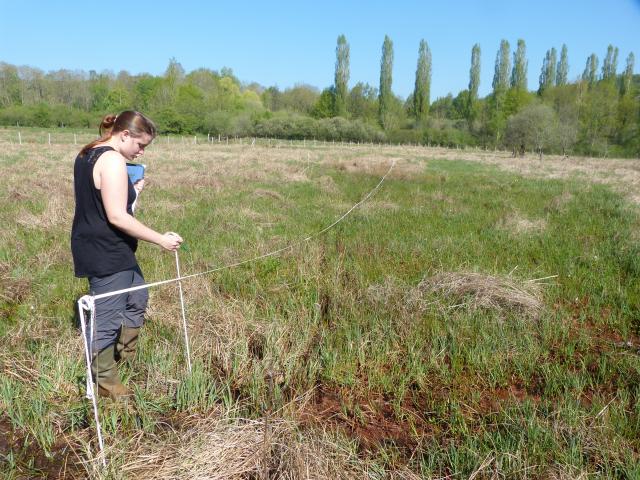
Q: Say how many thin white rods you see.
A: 2